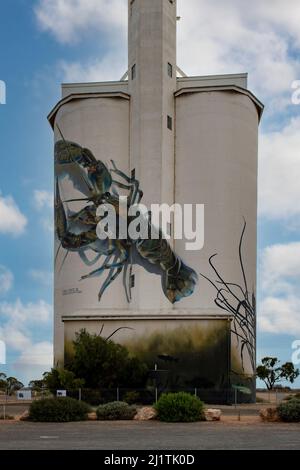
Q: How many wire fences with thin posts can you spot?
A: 1